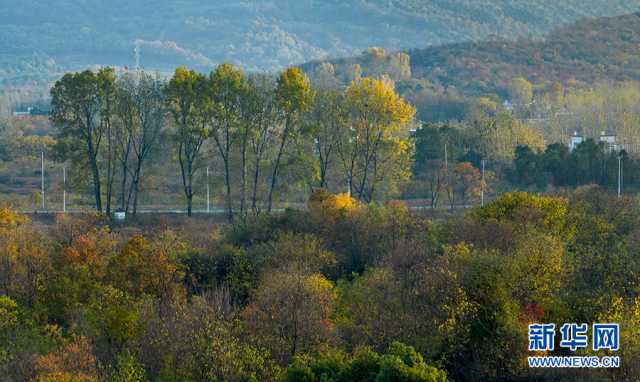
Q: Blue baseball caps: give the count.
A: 0